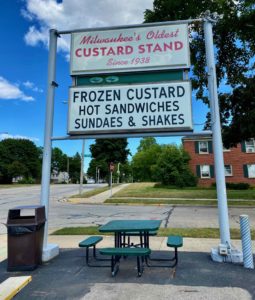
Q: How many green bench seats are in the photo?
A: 4